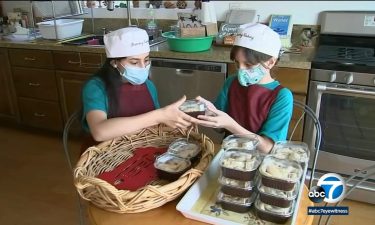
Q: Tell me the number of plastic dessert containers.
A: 11